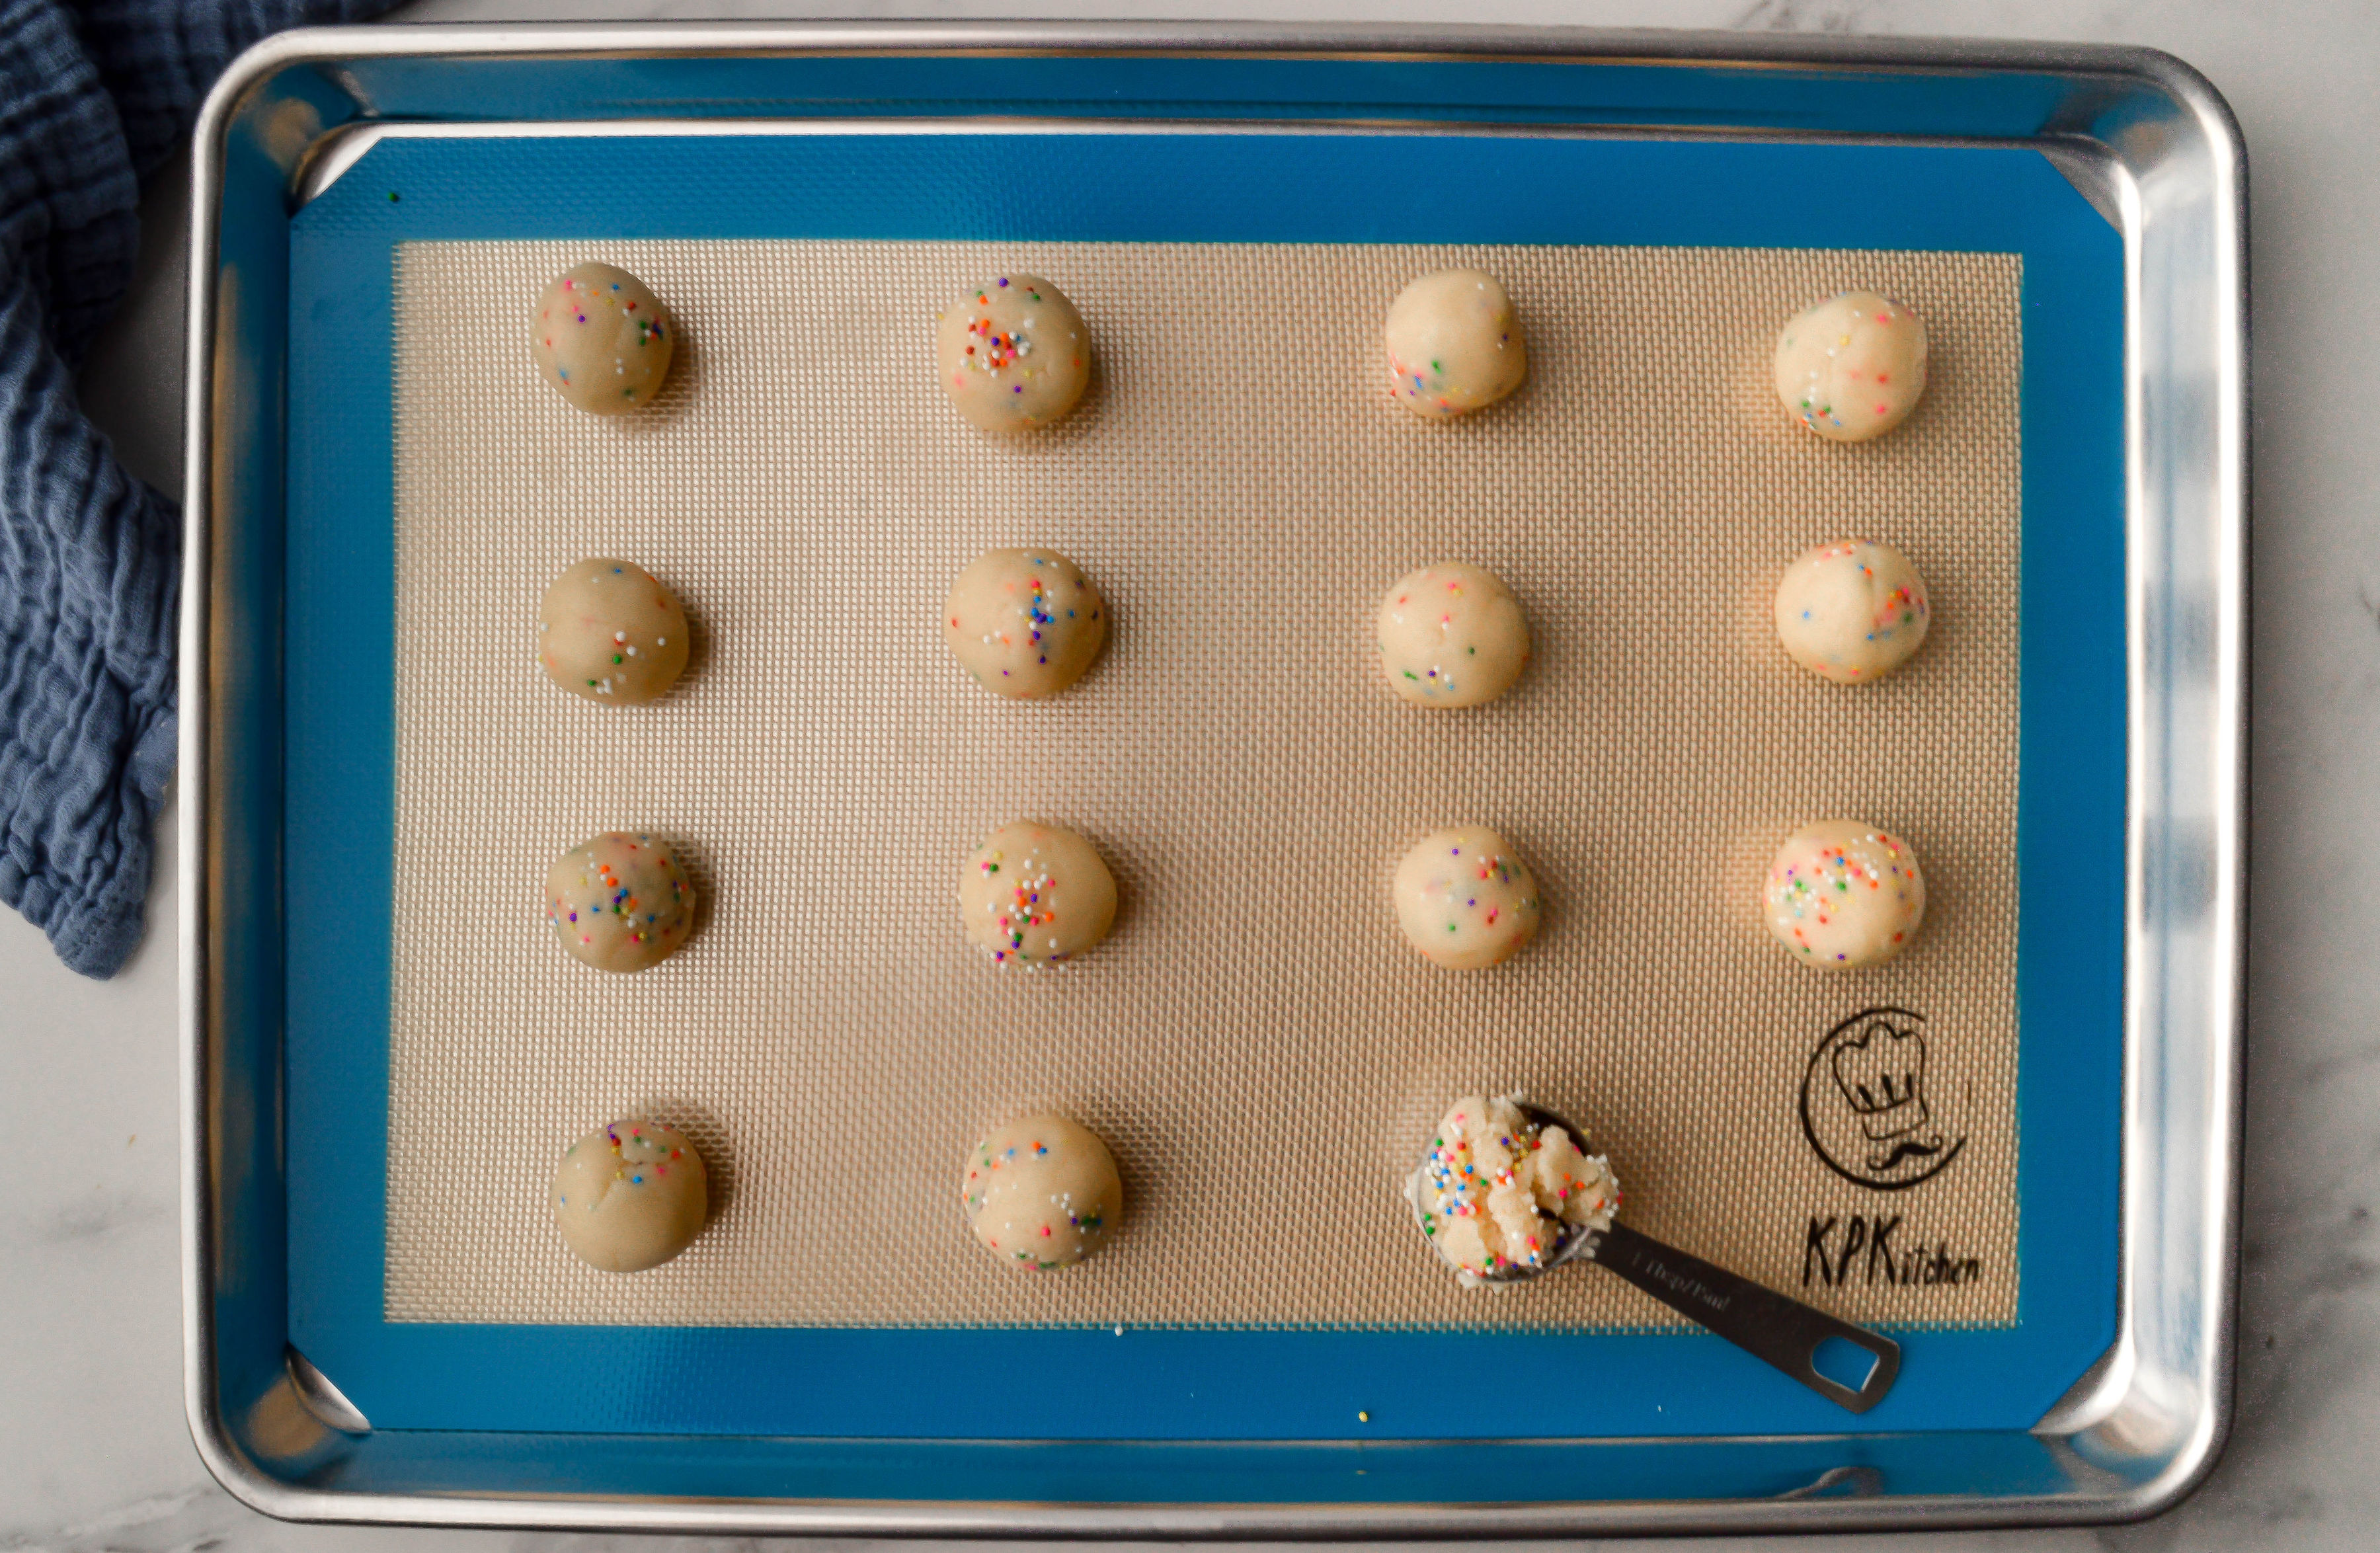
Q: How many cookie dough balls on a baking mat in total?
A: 14